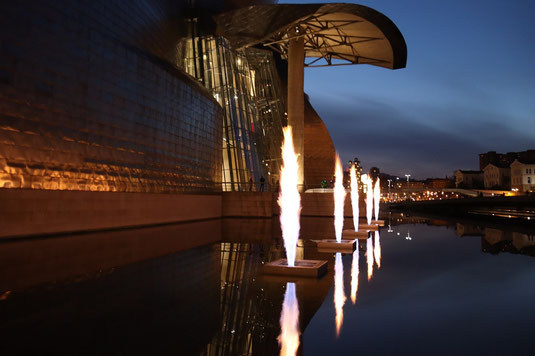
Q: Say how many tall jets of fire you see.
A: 5